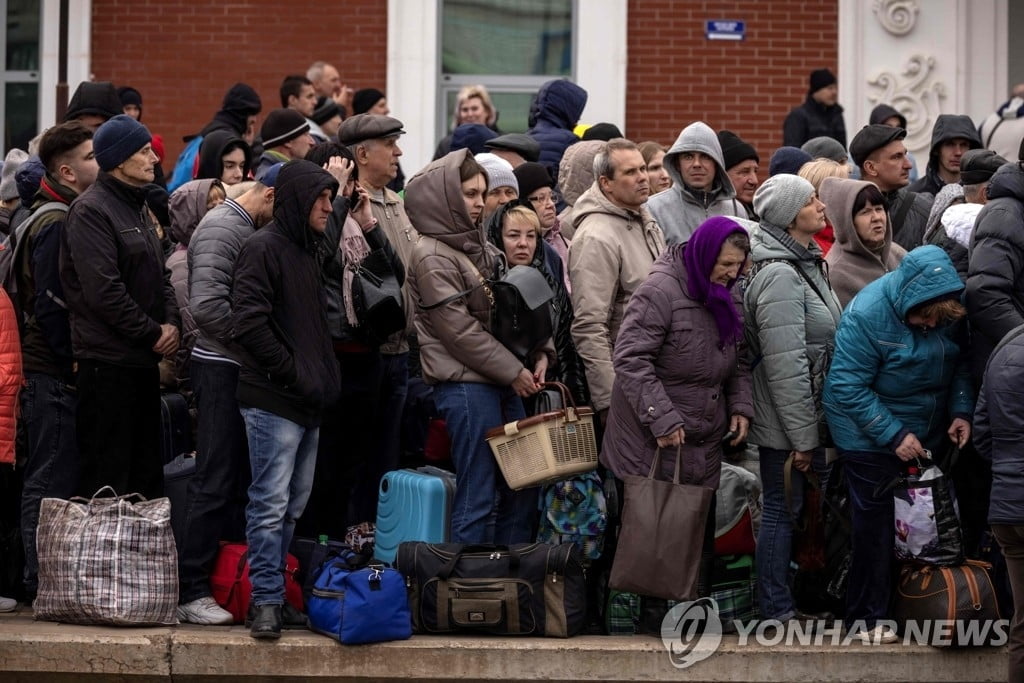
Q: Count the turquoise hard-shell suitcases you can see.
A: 1